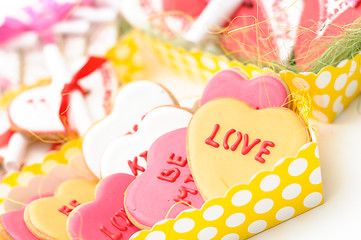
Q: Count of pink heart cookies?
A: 4